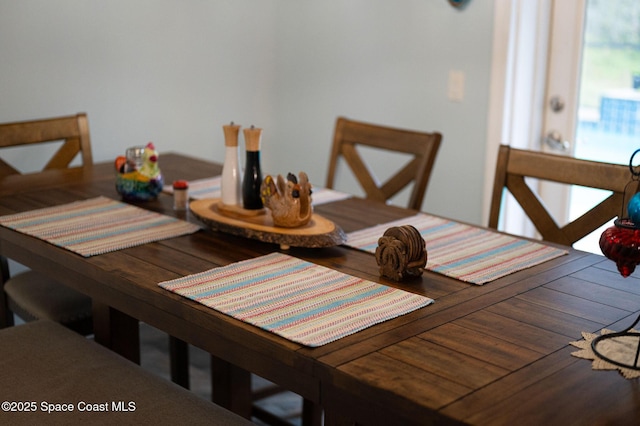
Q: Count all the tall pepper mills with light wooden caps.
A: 2